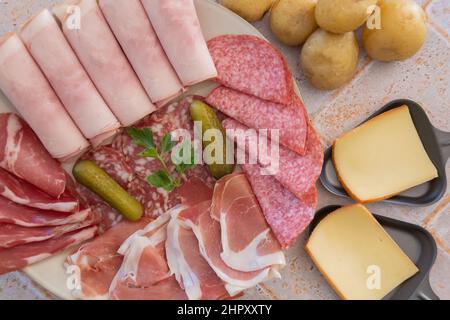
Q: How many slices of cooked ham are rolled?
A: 5